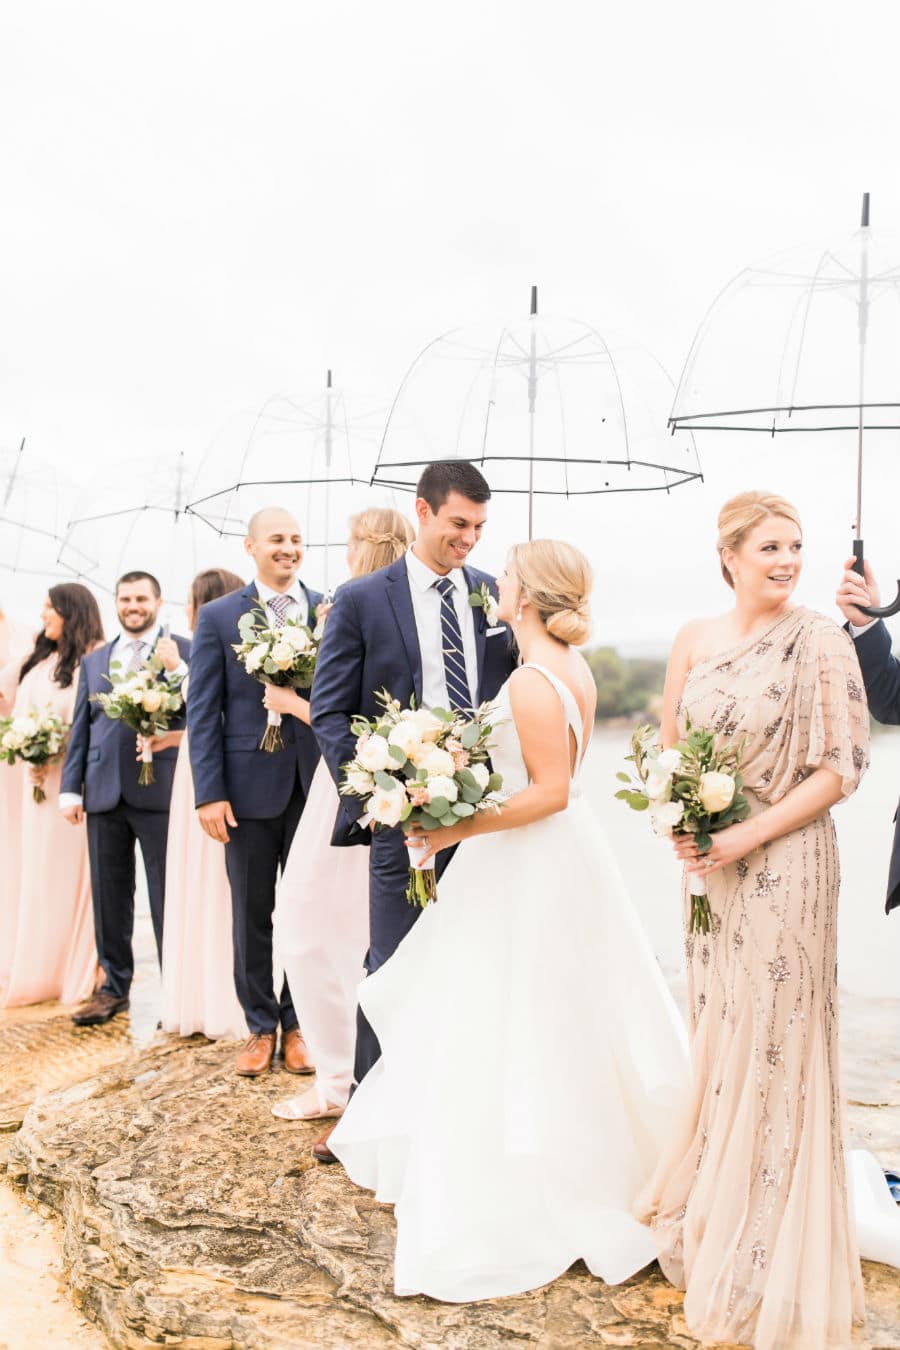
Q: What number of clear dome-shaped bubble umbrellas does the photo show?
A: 5